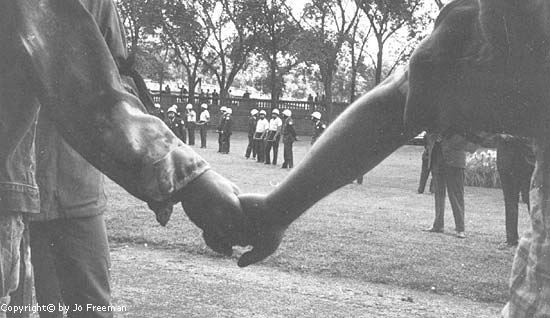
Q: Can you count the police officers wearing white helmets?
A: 12